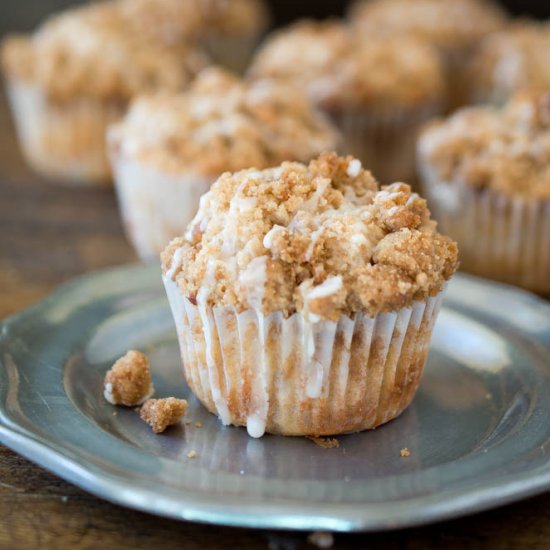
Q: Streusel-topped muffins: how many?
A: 8